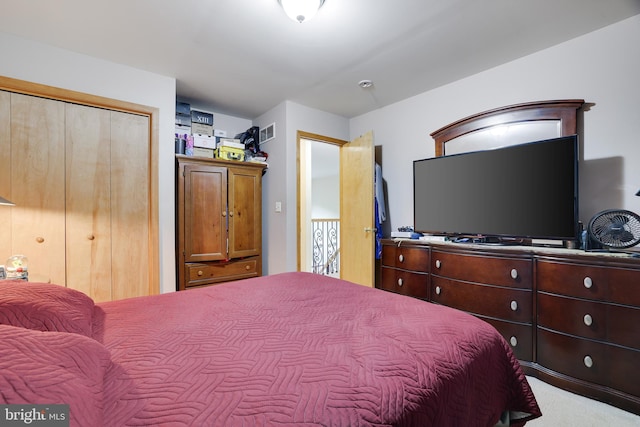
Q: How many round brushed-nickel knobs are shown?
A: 10